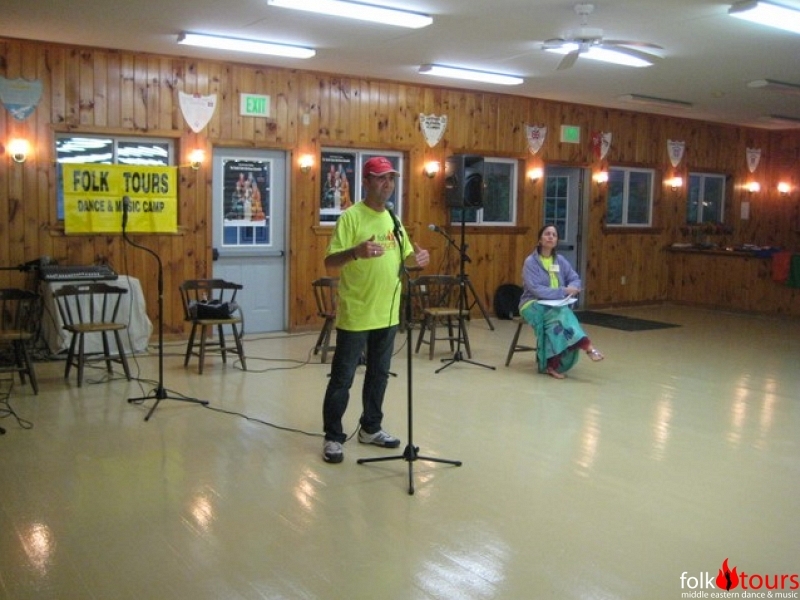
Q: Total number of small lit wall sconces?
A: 9